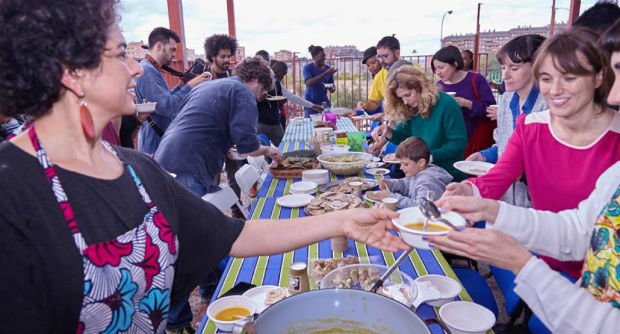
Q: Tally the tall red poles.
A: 5